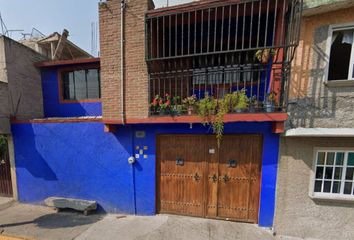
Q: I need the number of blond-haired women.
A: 0